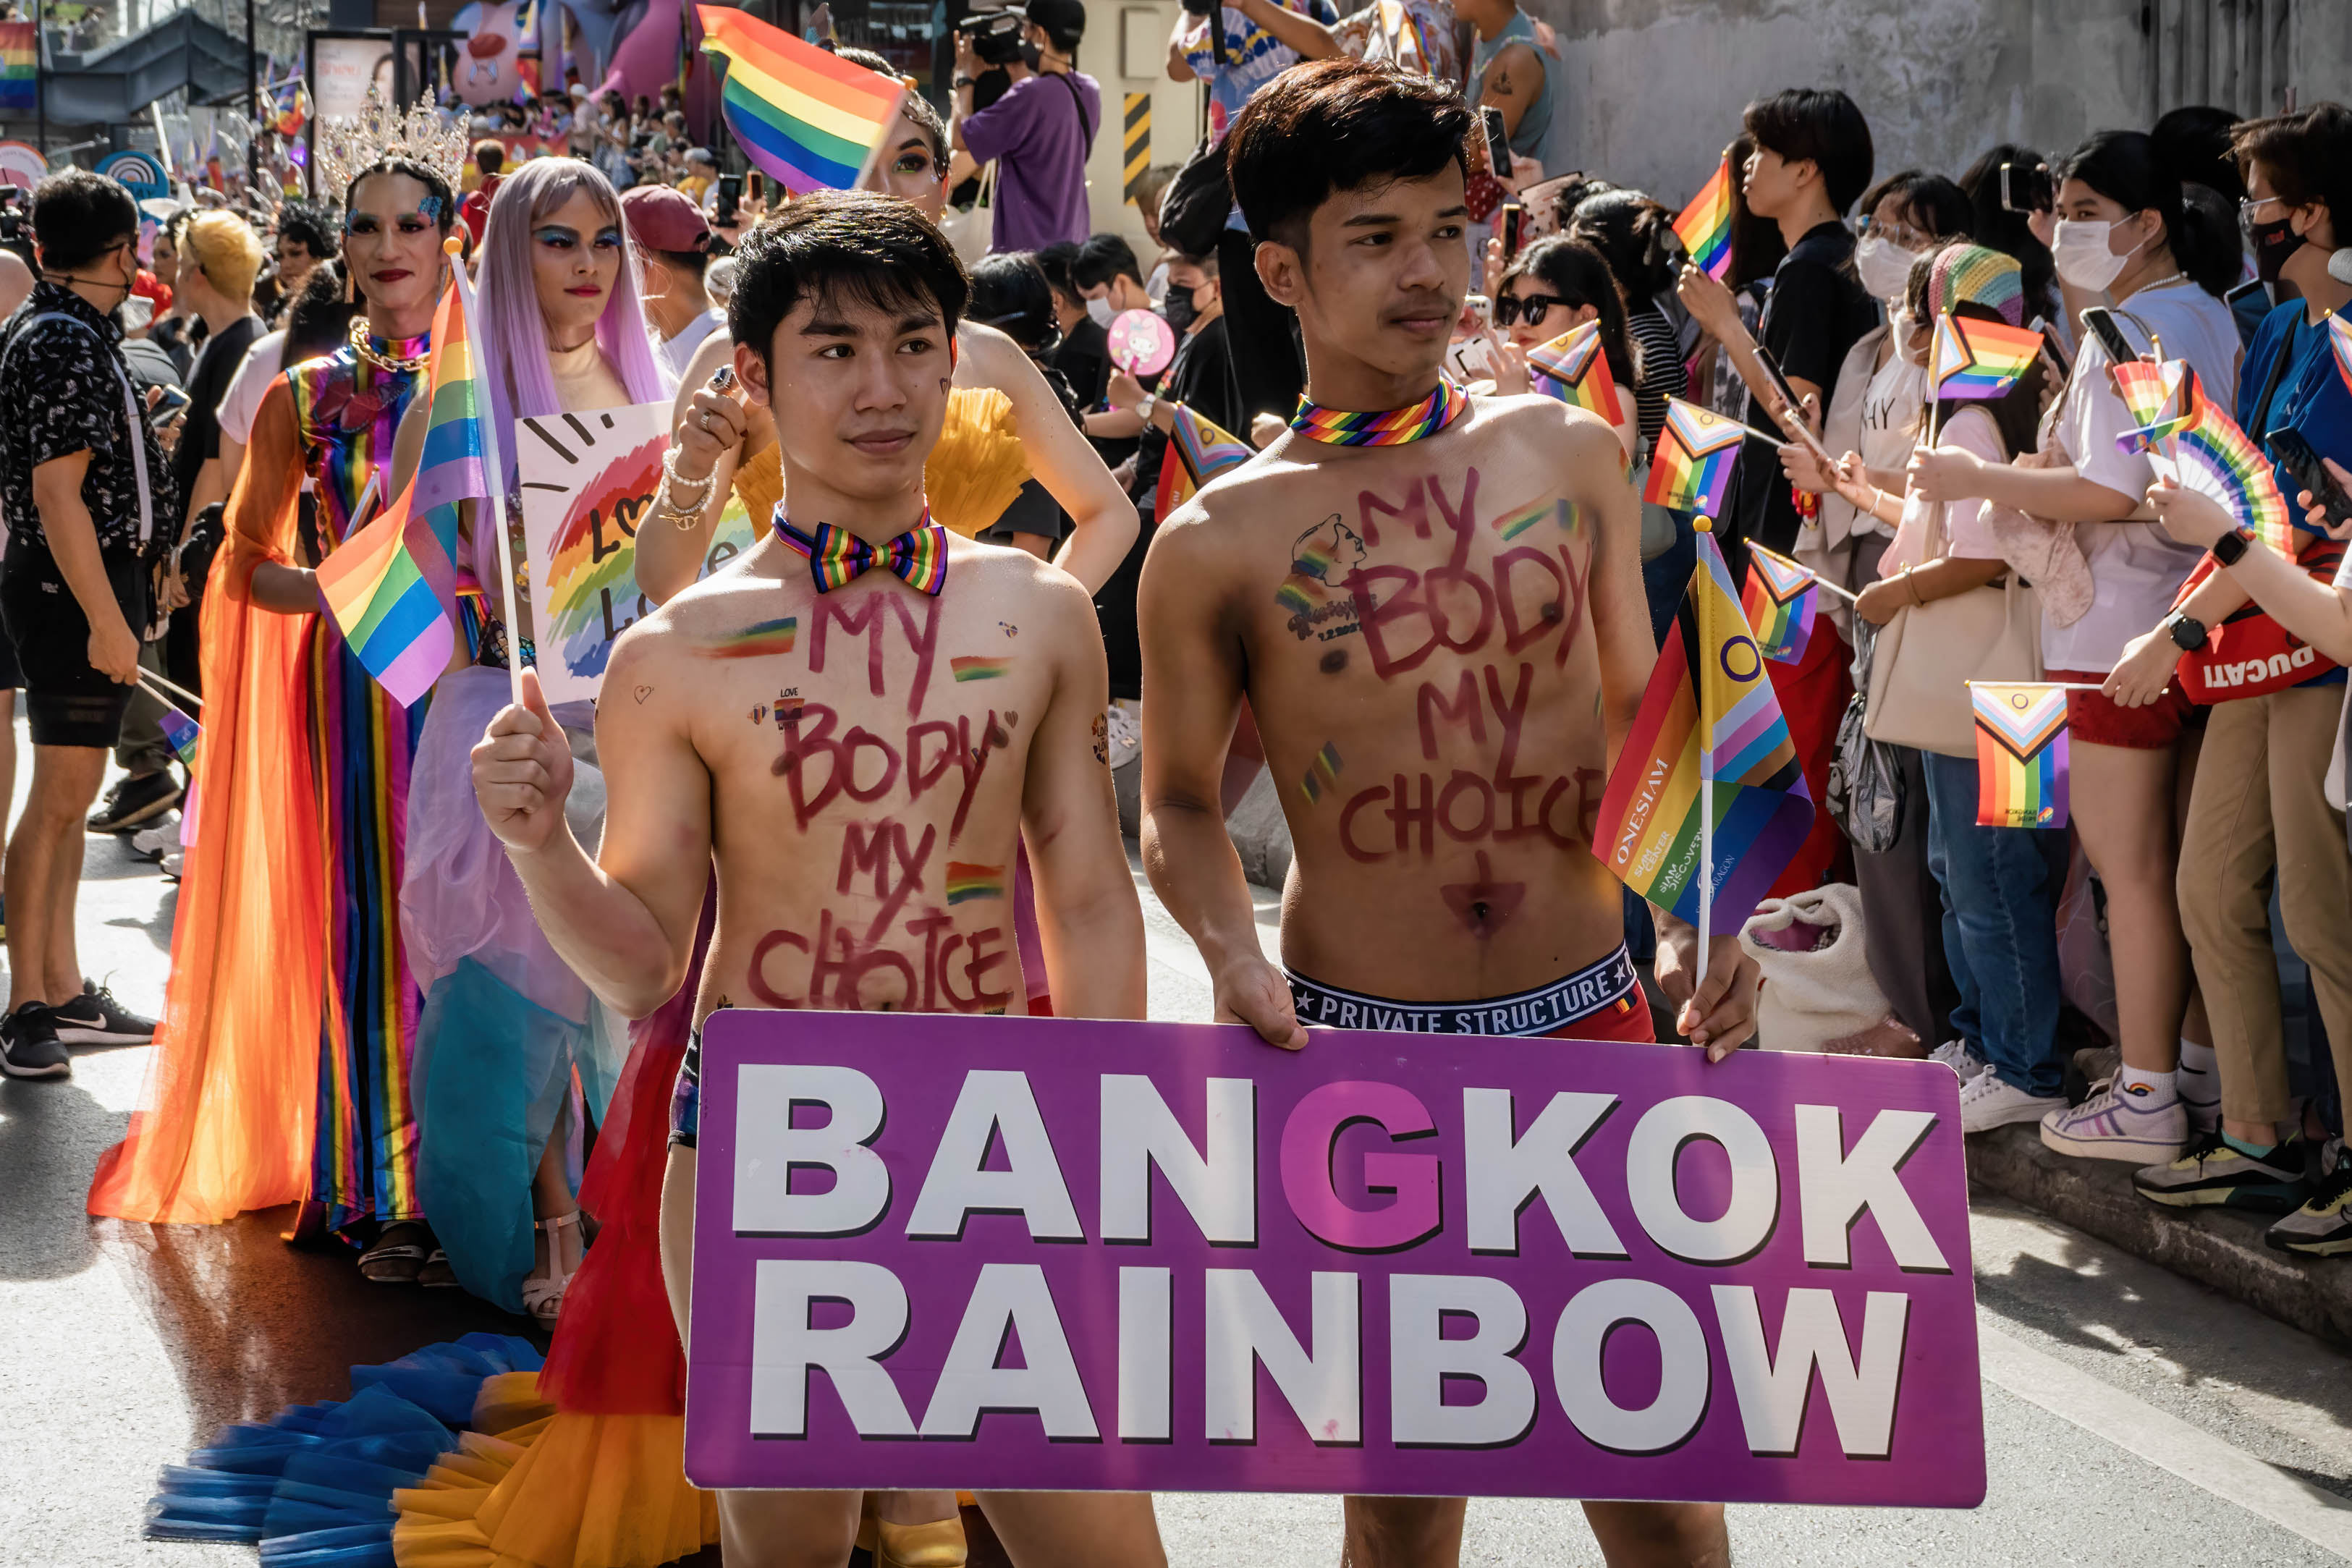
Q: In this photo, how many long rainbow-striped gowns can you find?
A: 1